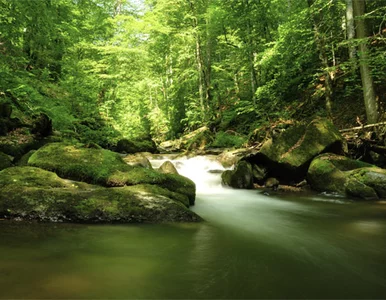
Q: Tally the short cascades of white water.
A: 1